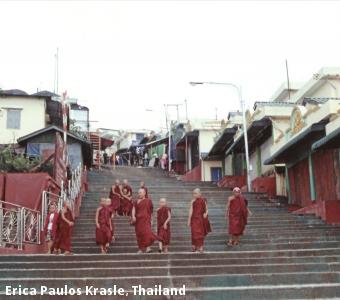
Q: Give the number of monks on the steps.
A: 11